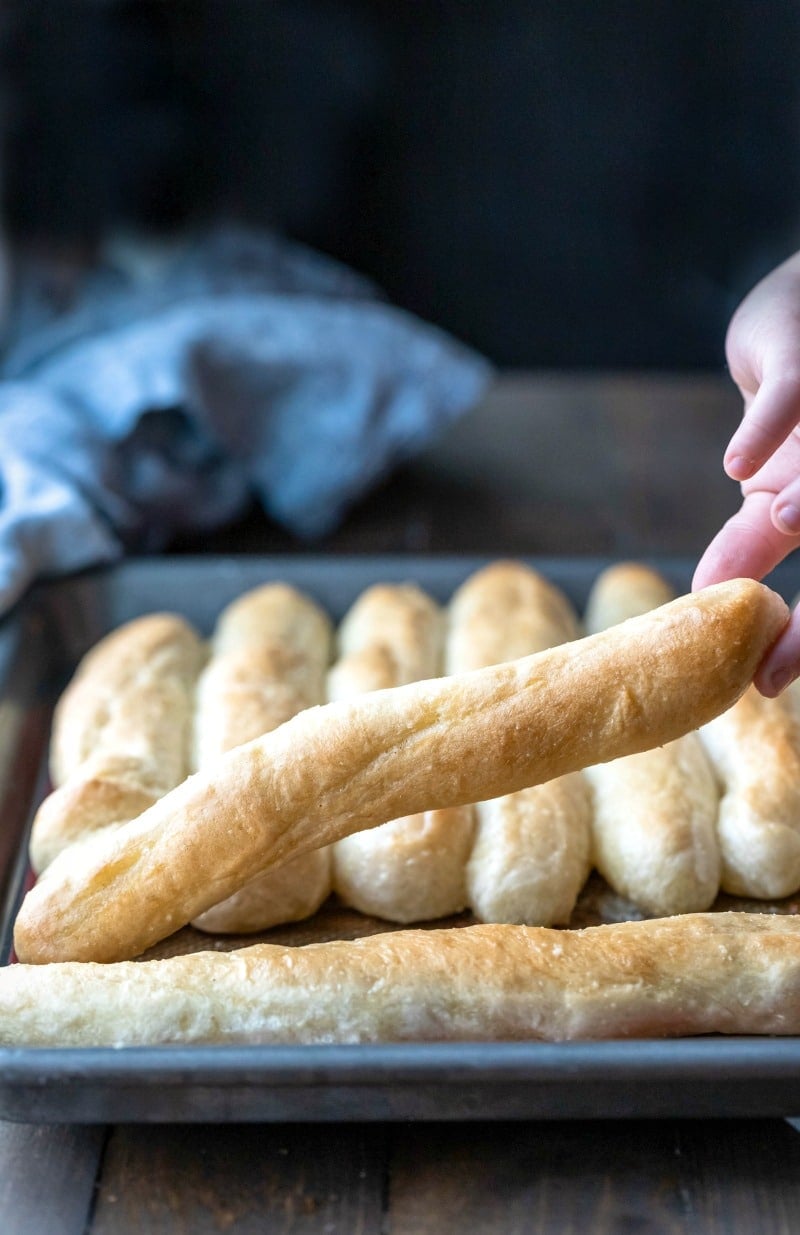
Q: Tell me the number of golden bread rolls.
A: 8